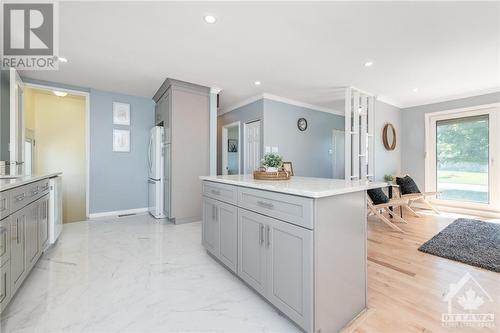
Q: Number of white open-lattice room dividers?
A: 1